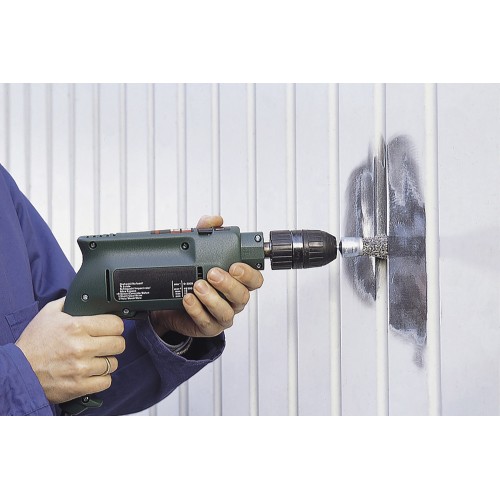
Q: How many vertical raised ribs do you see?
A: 14